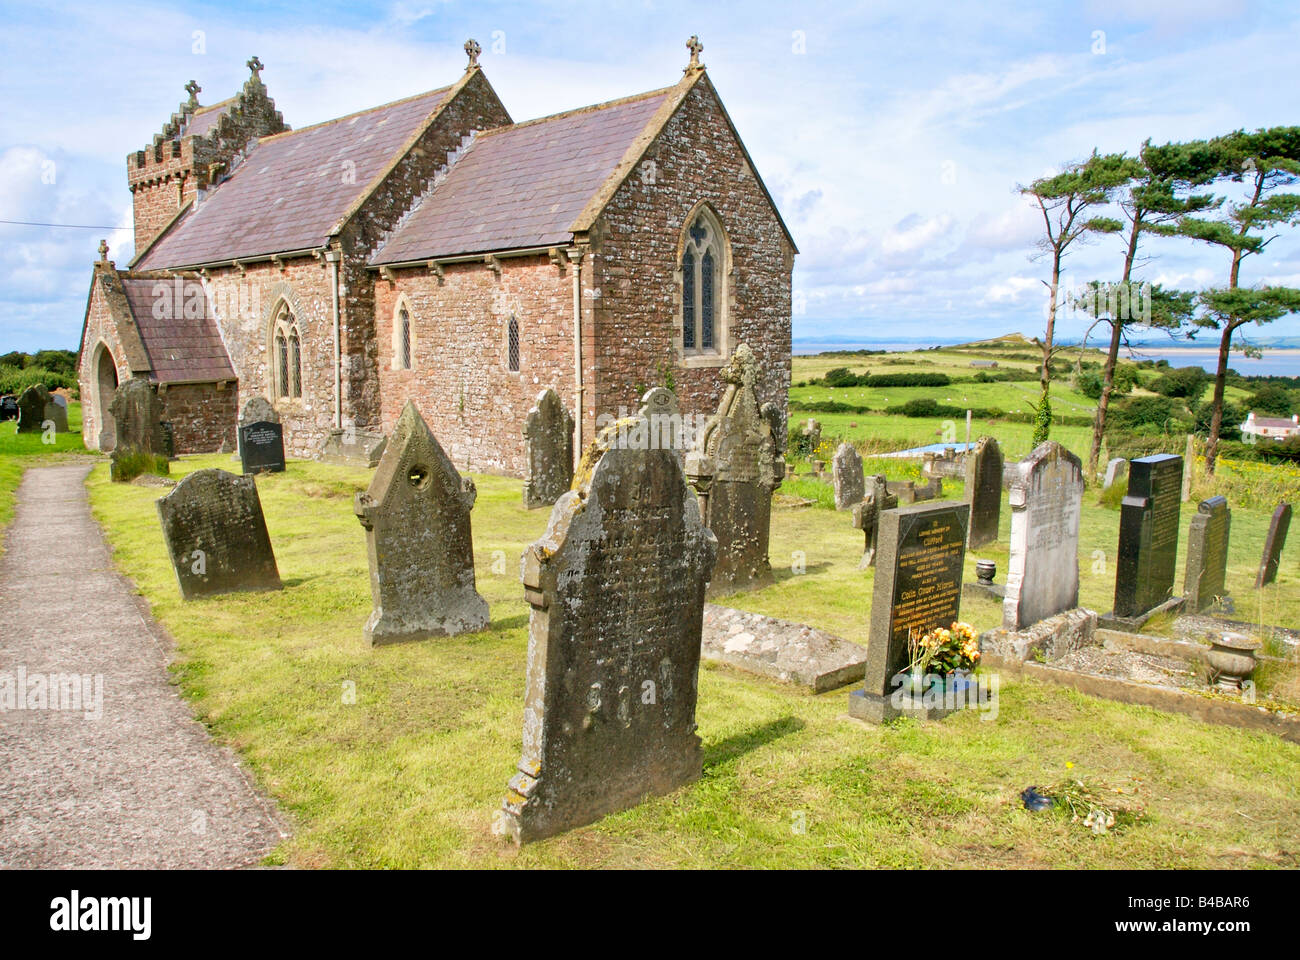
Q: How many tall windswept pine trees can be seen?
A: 3